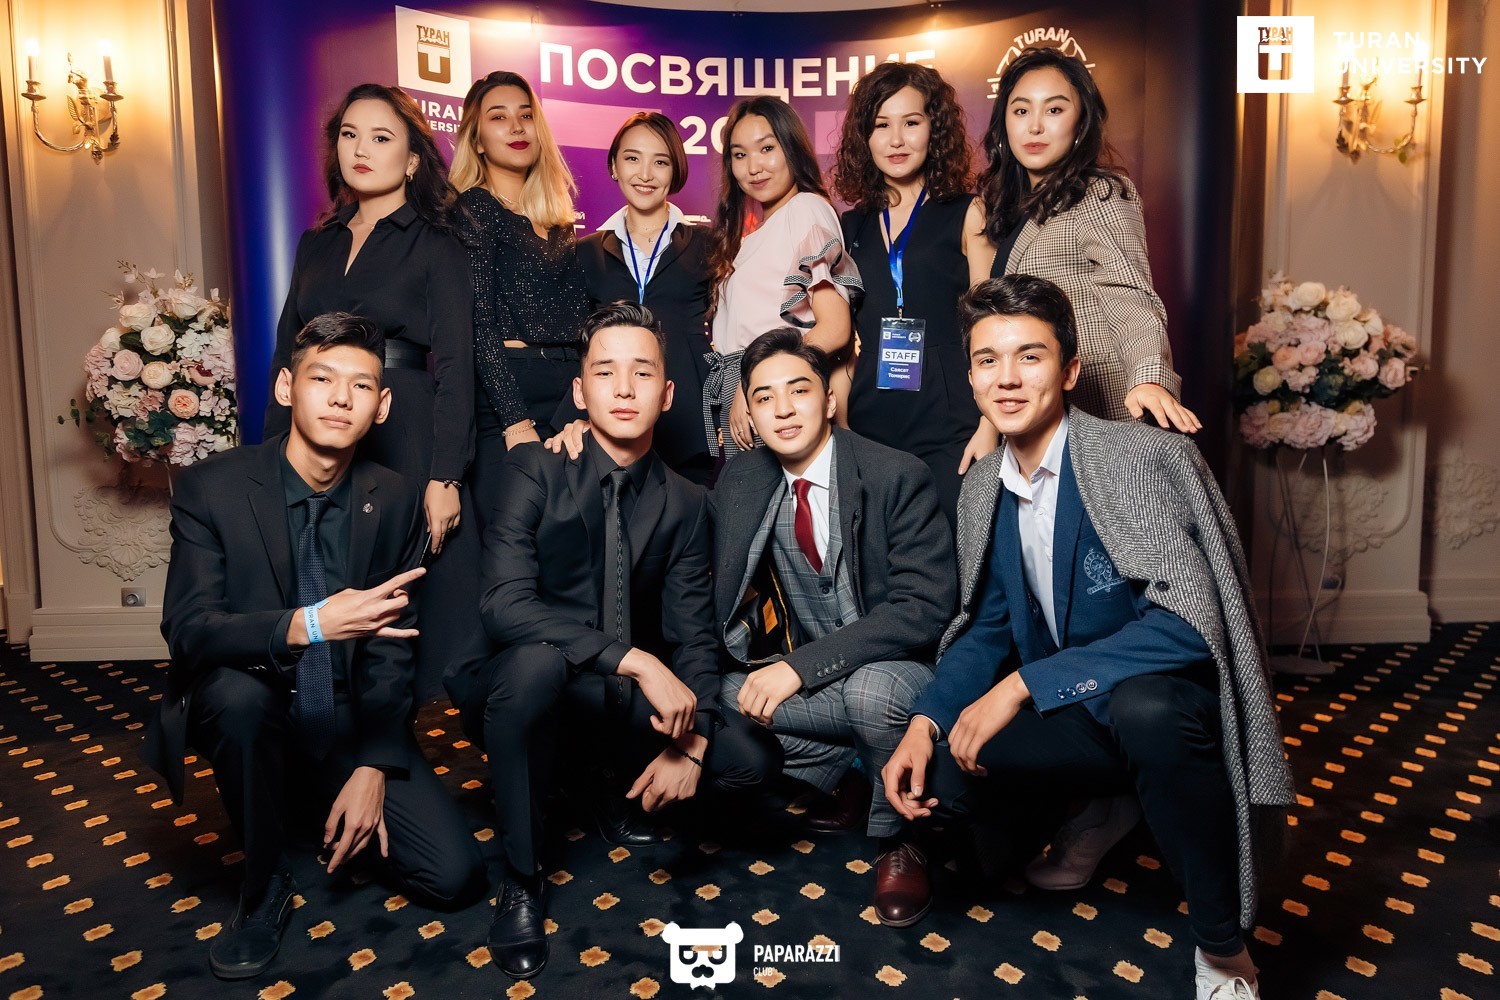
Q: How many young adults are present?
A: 10